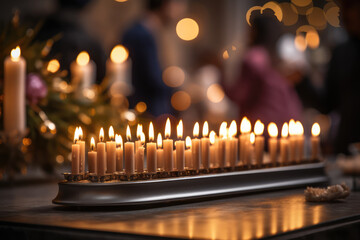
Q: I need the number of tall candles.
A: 3